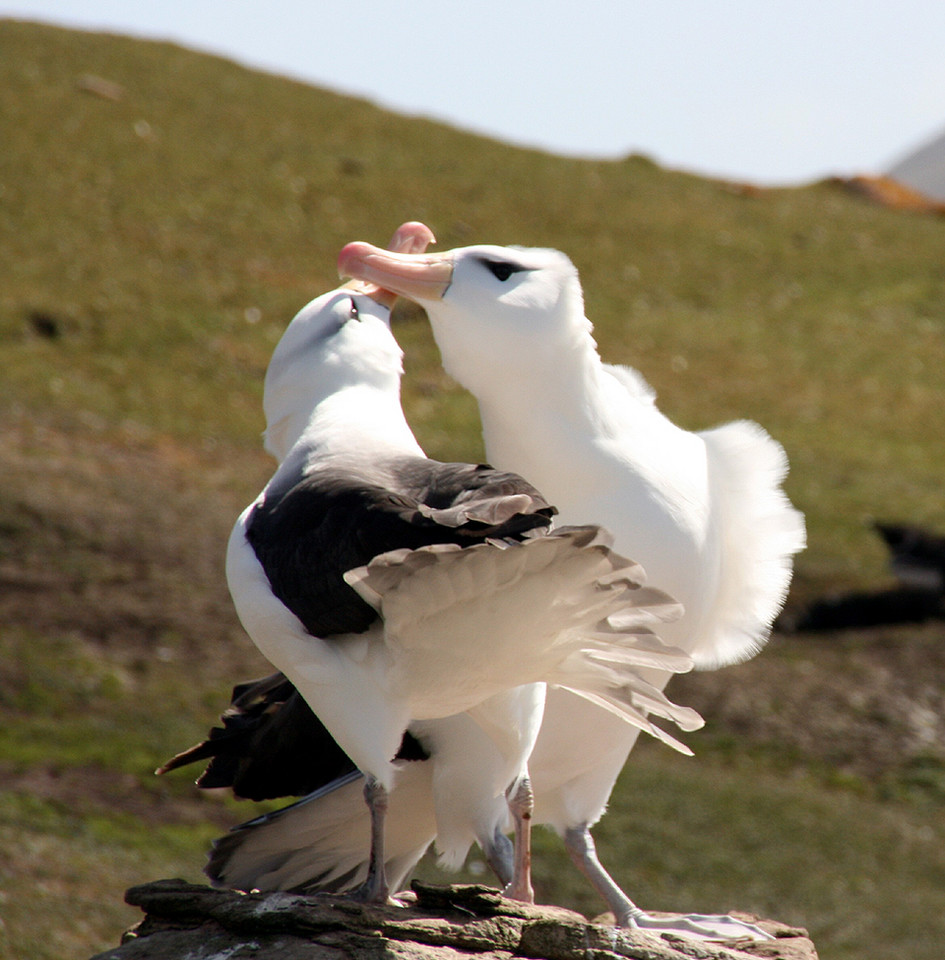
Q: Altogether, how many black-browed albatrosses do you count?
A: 2